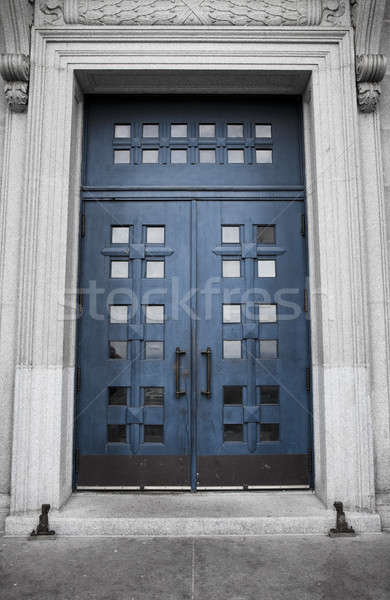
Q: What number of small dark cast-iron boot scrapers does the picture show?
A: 2